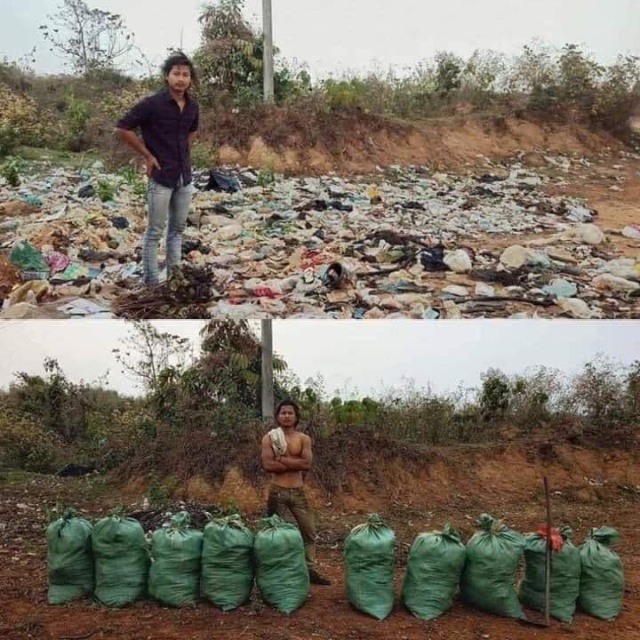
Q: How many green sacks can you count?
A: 10